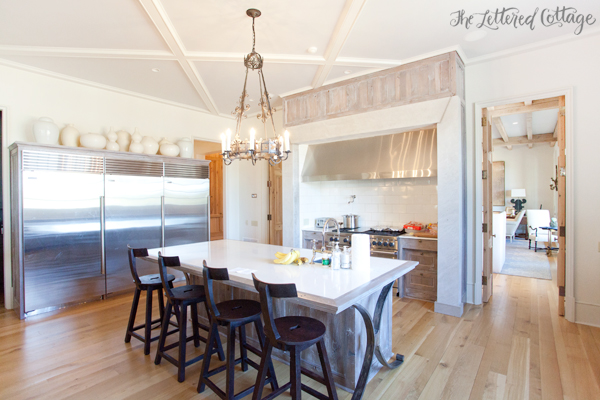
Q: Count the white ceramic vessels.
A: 10